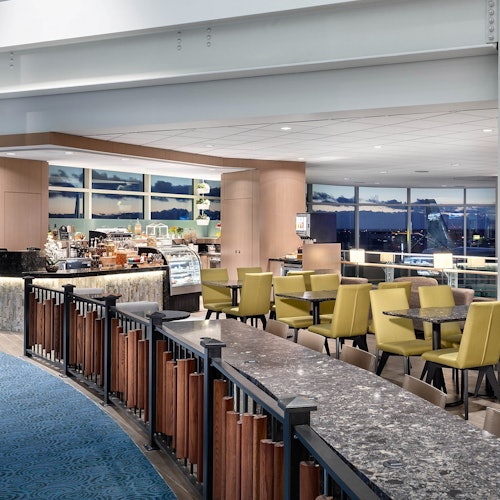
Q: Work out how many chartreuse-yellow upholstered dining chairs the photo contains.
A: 11